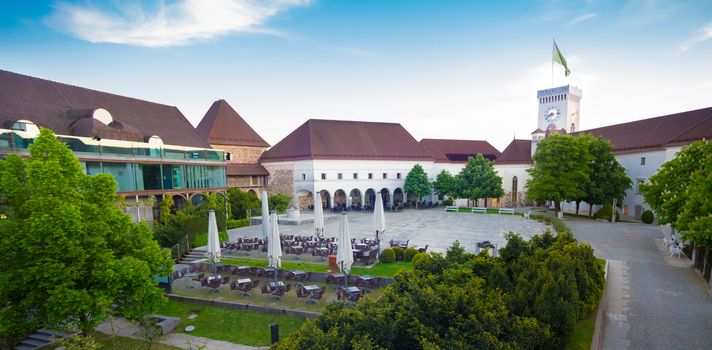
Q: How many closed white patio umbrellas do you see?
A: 6